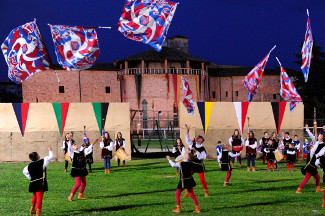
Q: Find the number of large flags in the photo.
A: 7